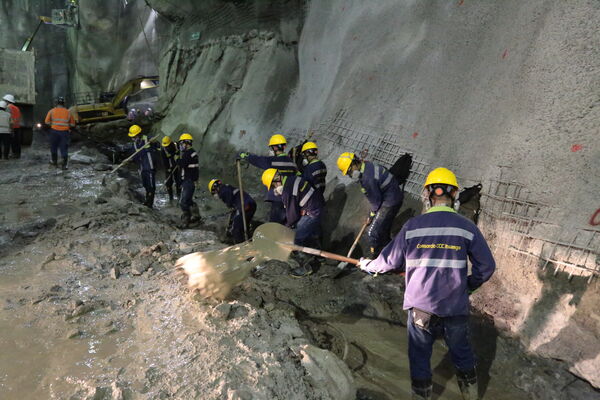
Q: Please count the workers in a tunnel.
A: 12